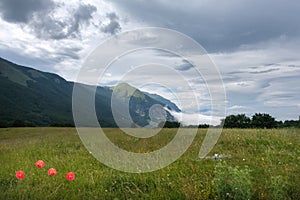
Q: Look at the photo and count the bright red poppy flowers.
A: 4